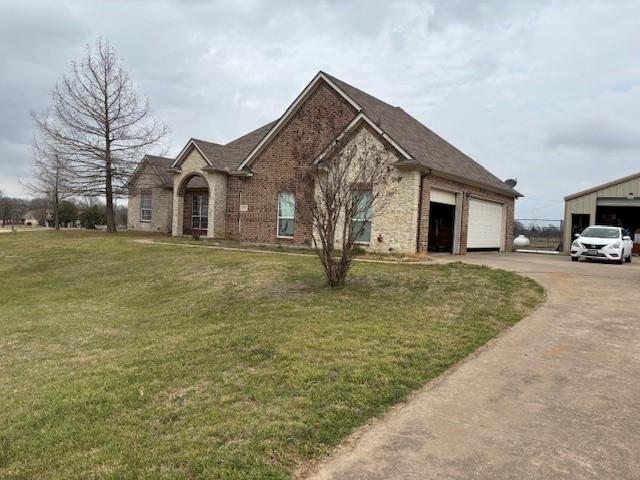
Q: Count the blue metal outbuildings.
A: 0